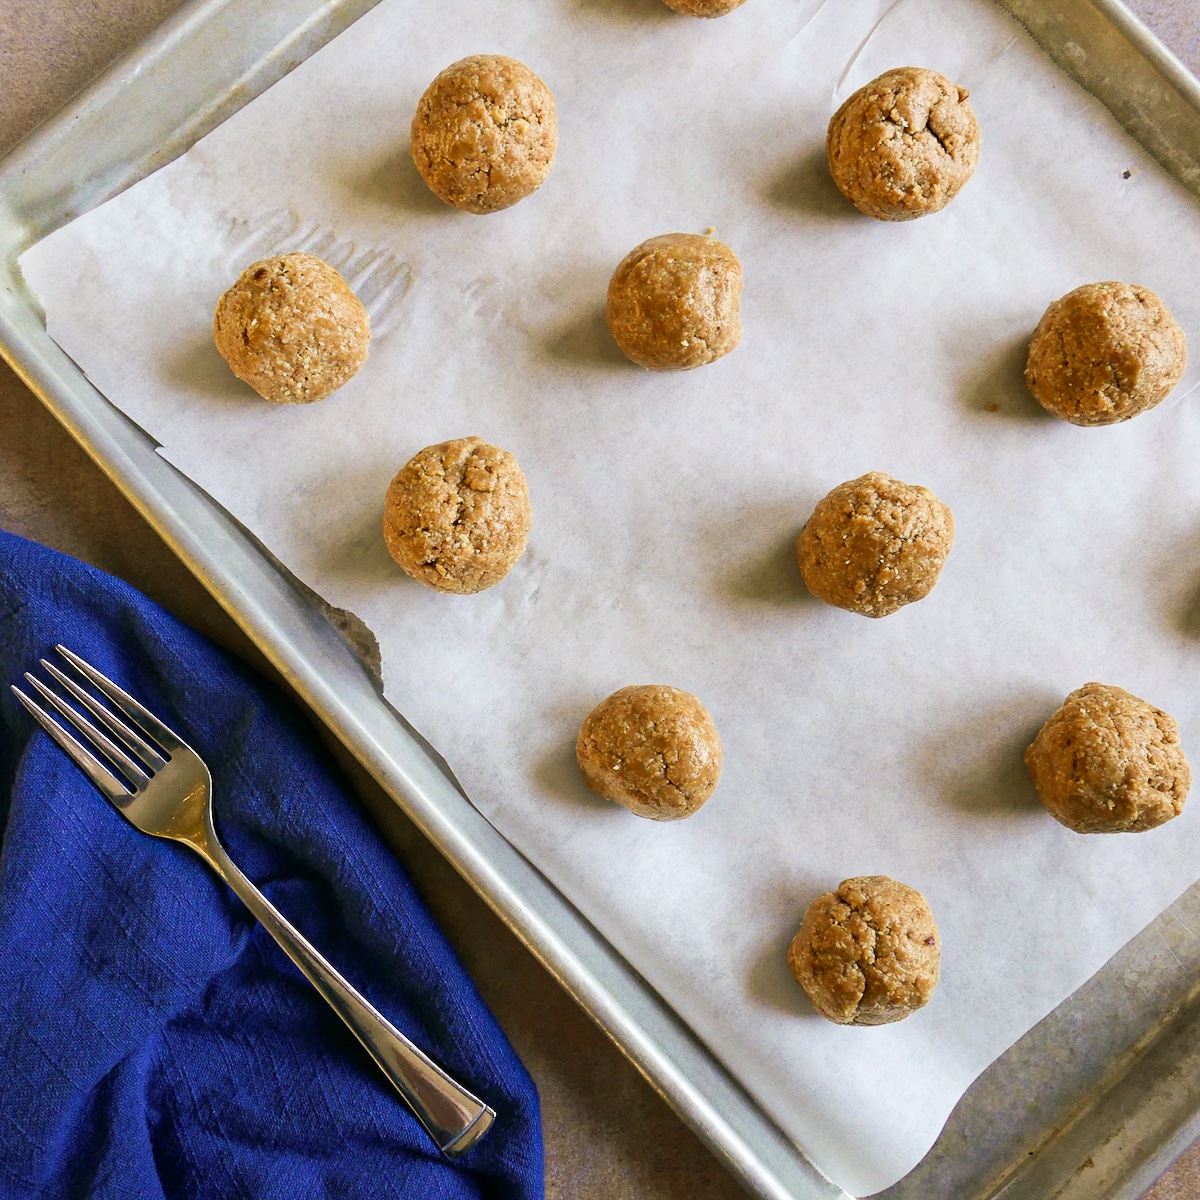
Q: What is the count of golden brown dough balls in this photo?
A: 11